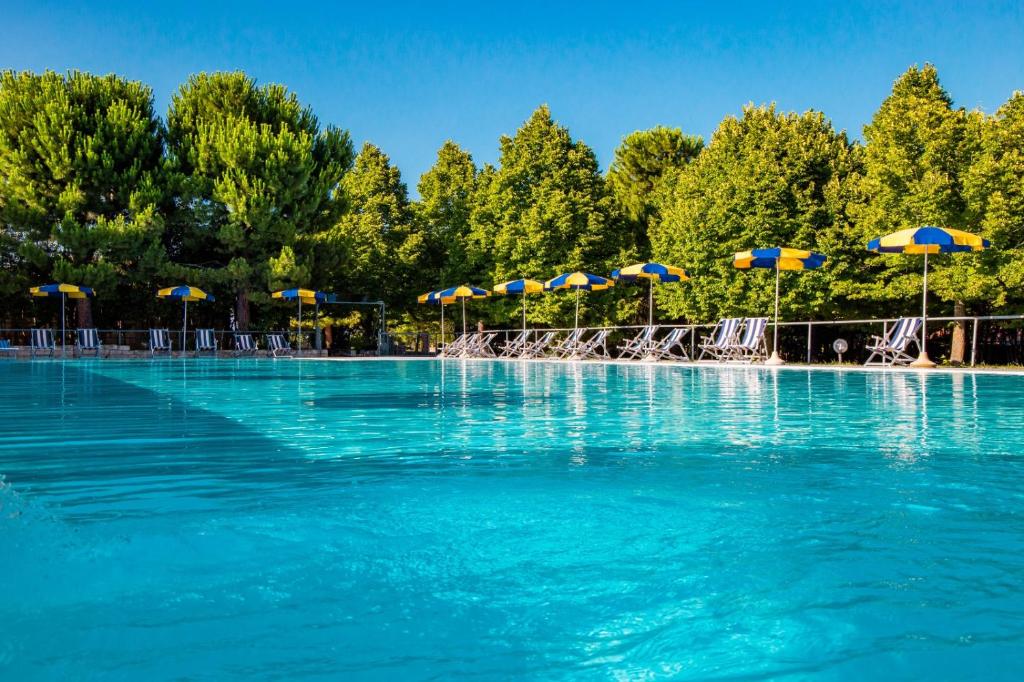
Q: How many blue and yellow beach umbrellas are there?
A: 10